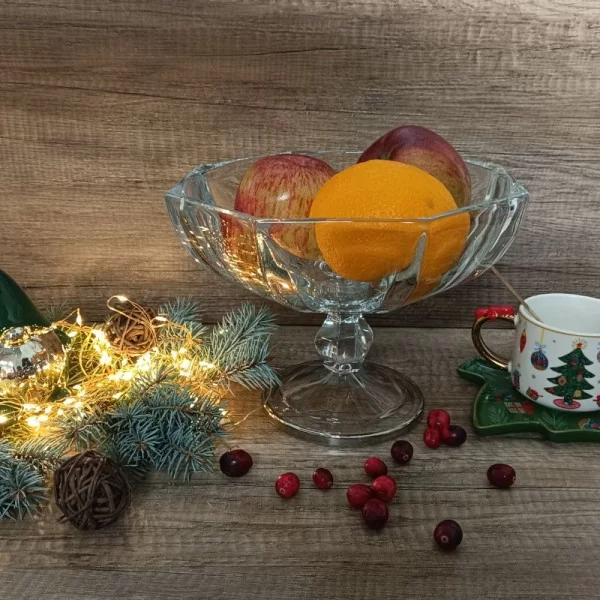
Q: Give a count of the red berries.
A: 13